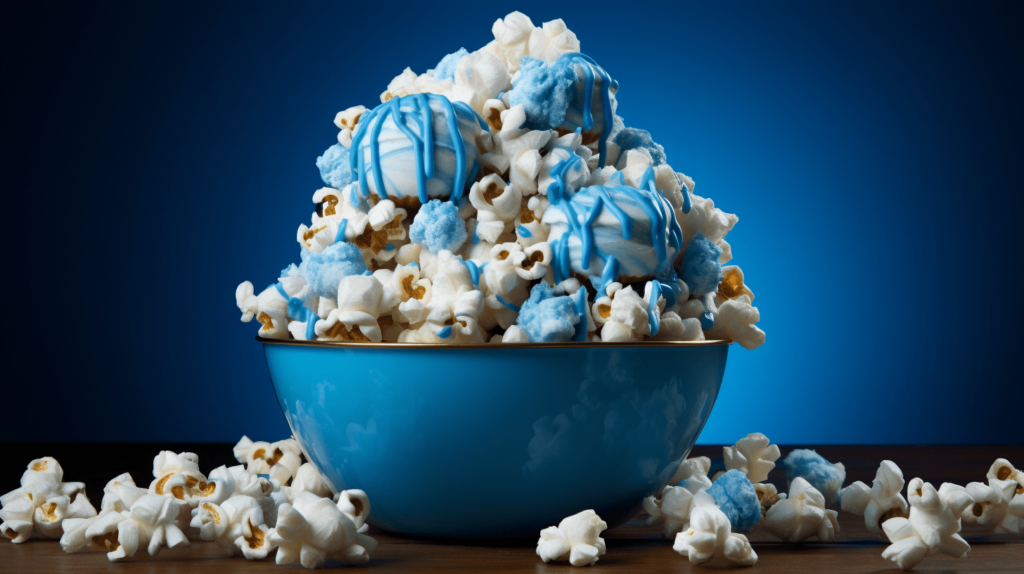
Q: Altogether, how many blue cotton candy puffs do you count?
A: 10